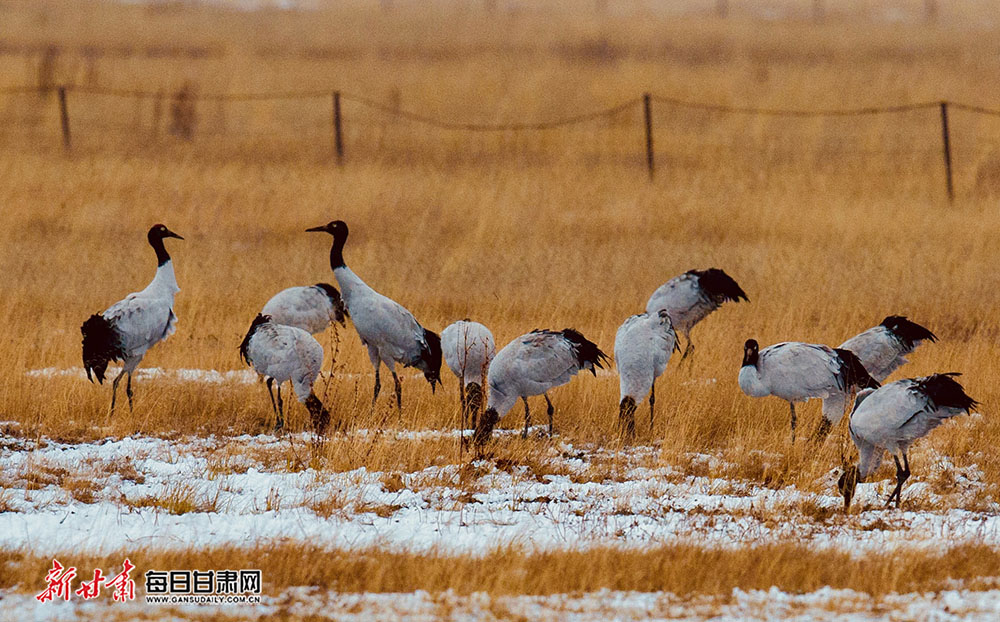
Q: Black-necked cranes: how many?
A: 11